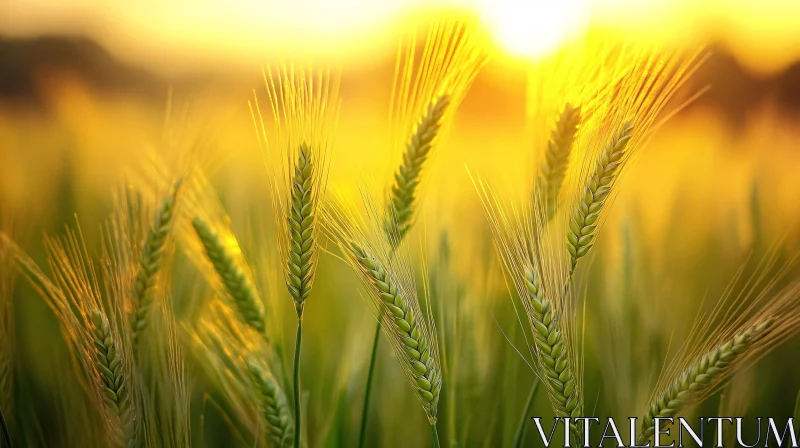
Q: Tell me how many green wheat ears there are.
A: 11